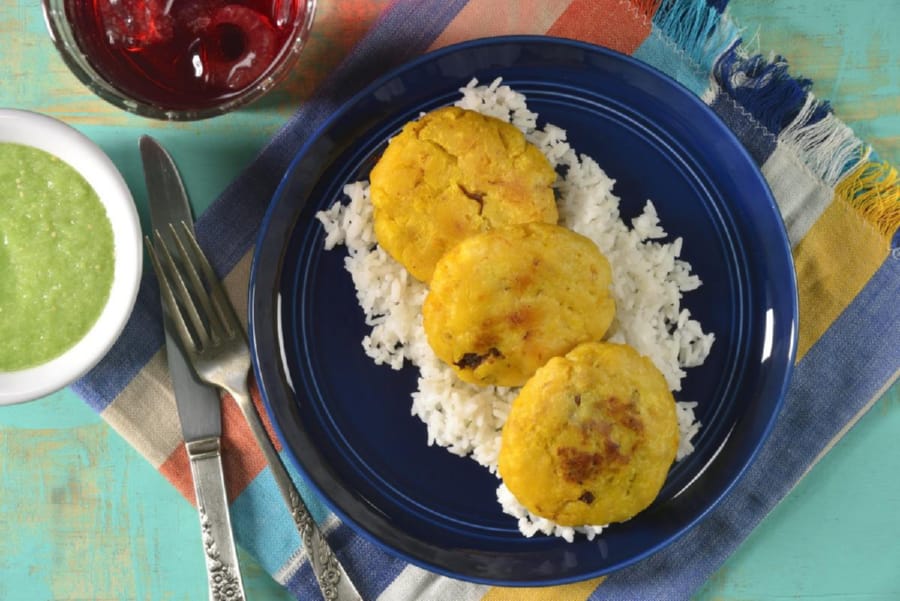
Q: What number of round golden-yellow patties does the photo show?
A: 3